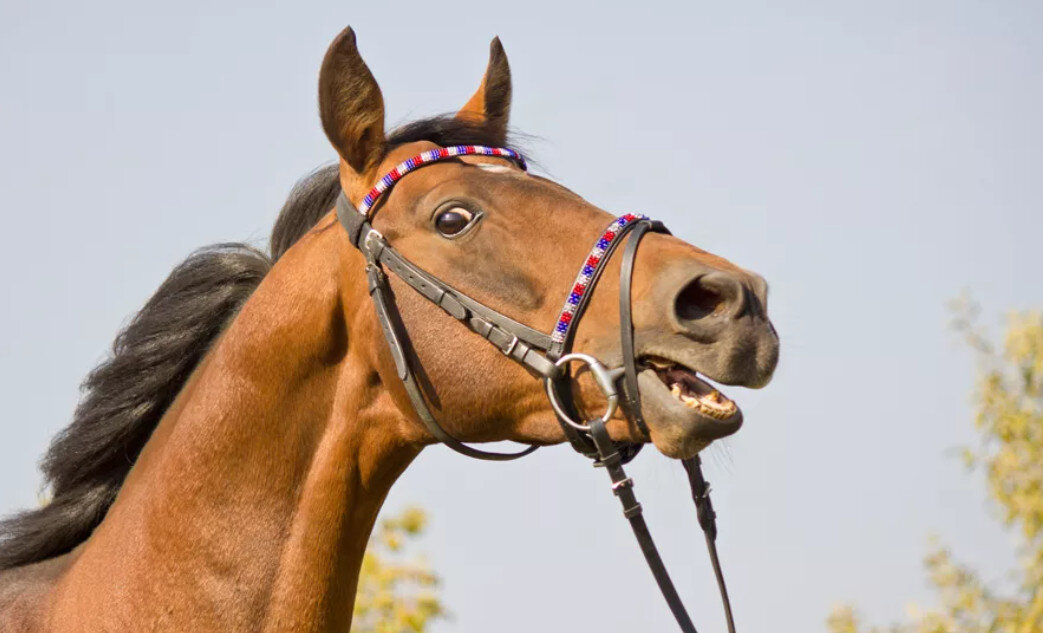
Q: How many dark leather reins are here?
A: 2